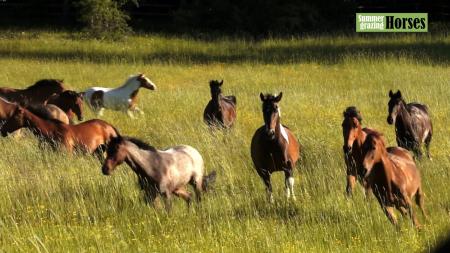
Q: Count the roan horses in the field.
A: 1